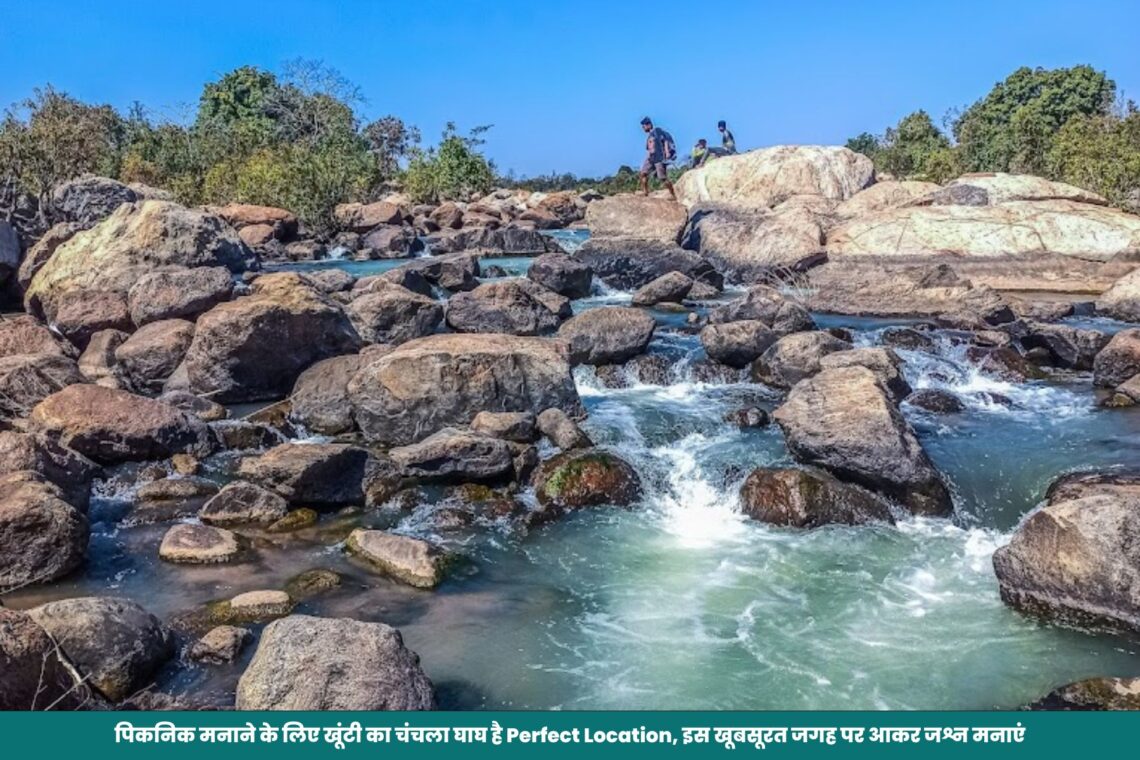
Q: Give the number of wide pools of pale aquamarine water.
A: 1